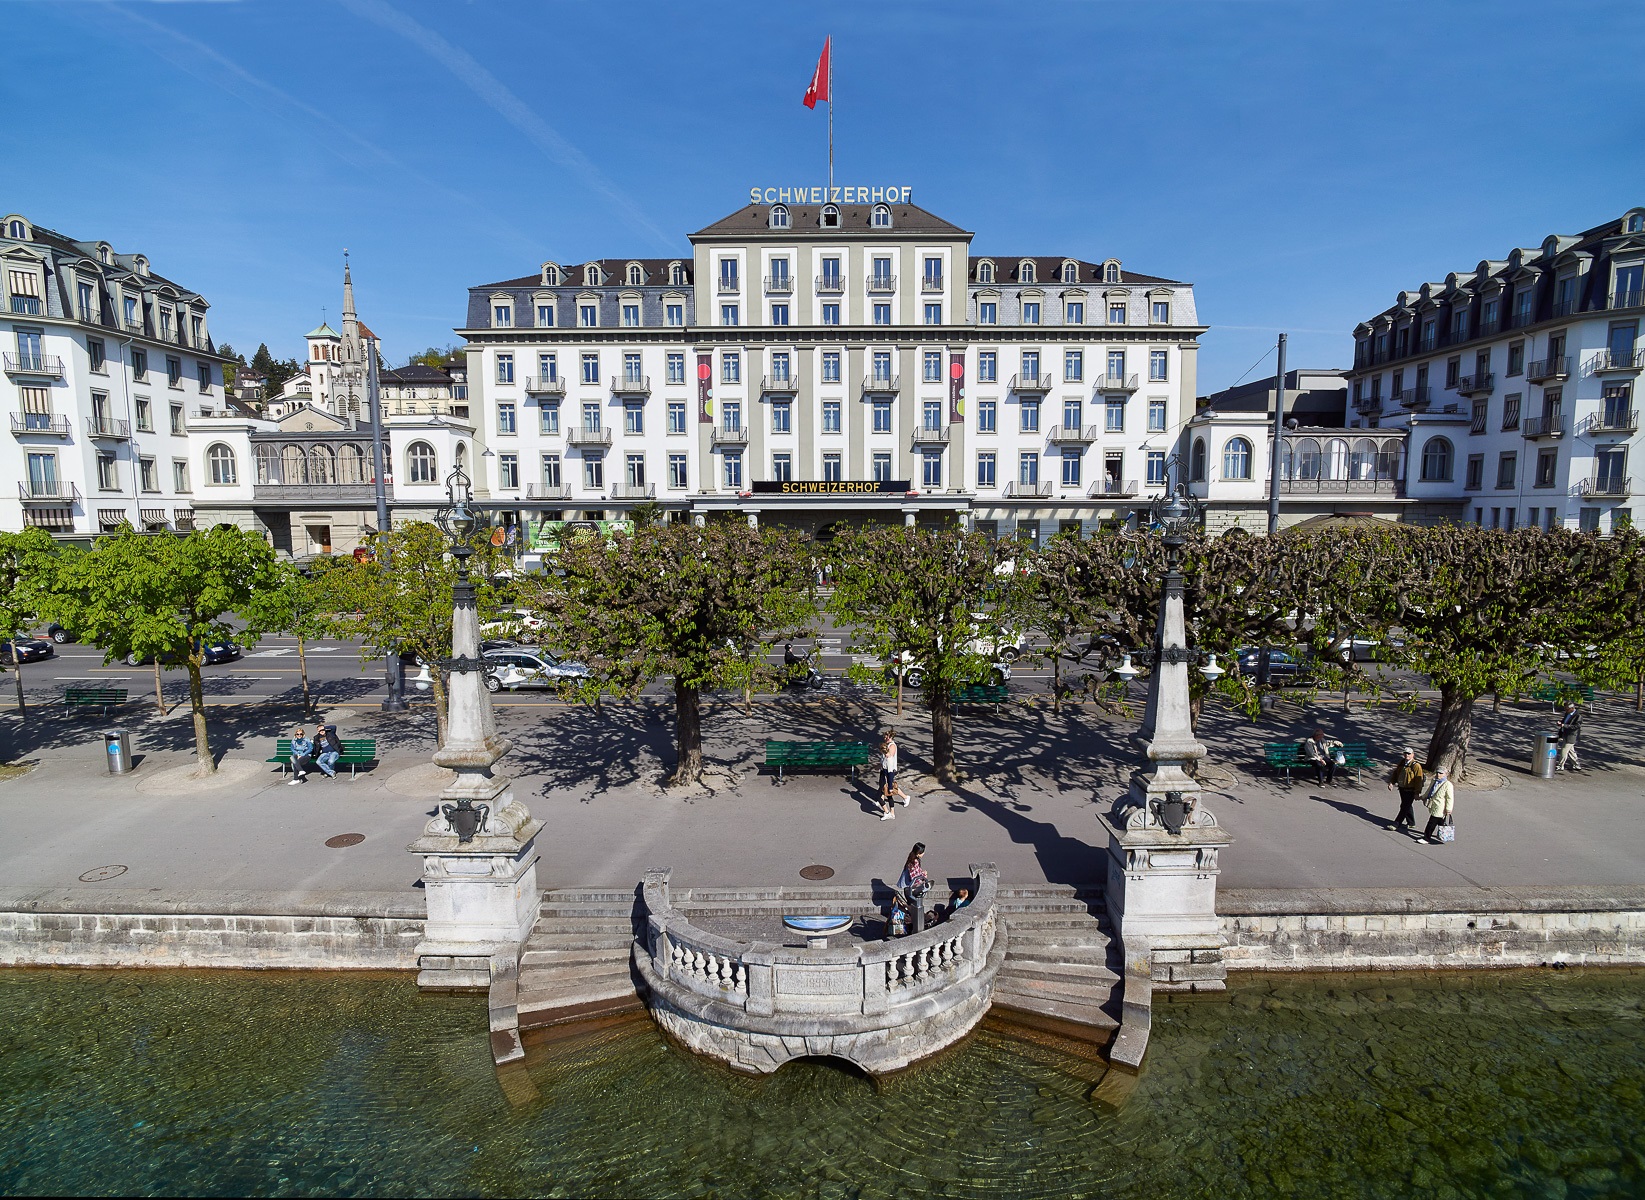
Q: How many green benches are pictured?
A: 6